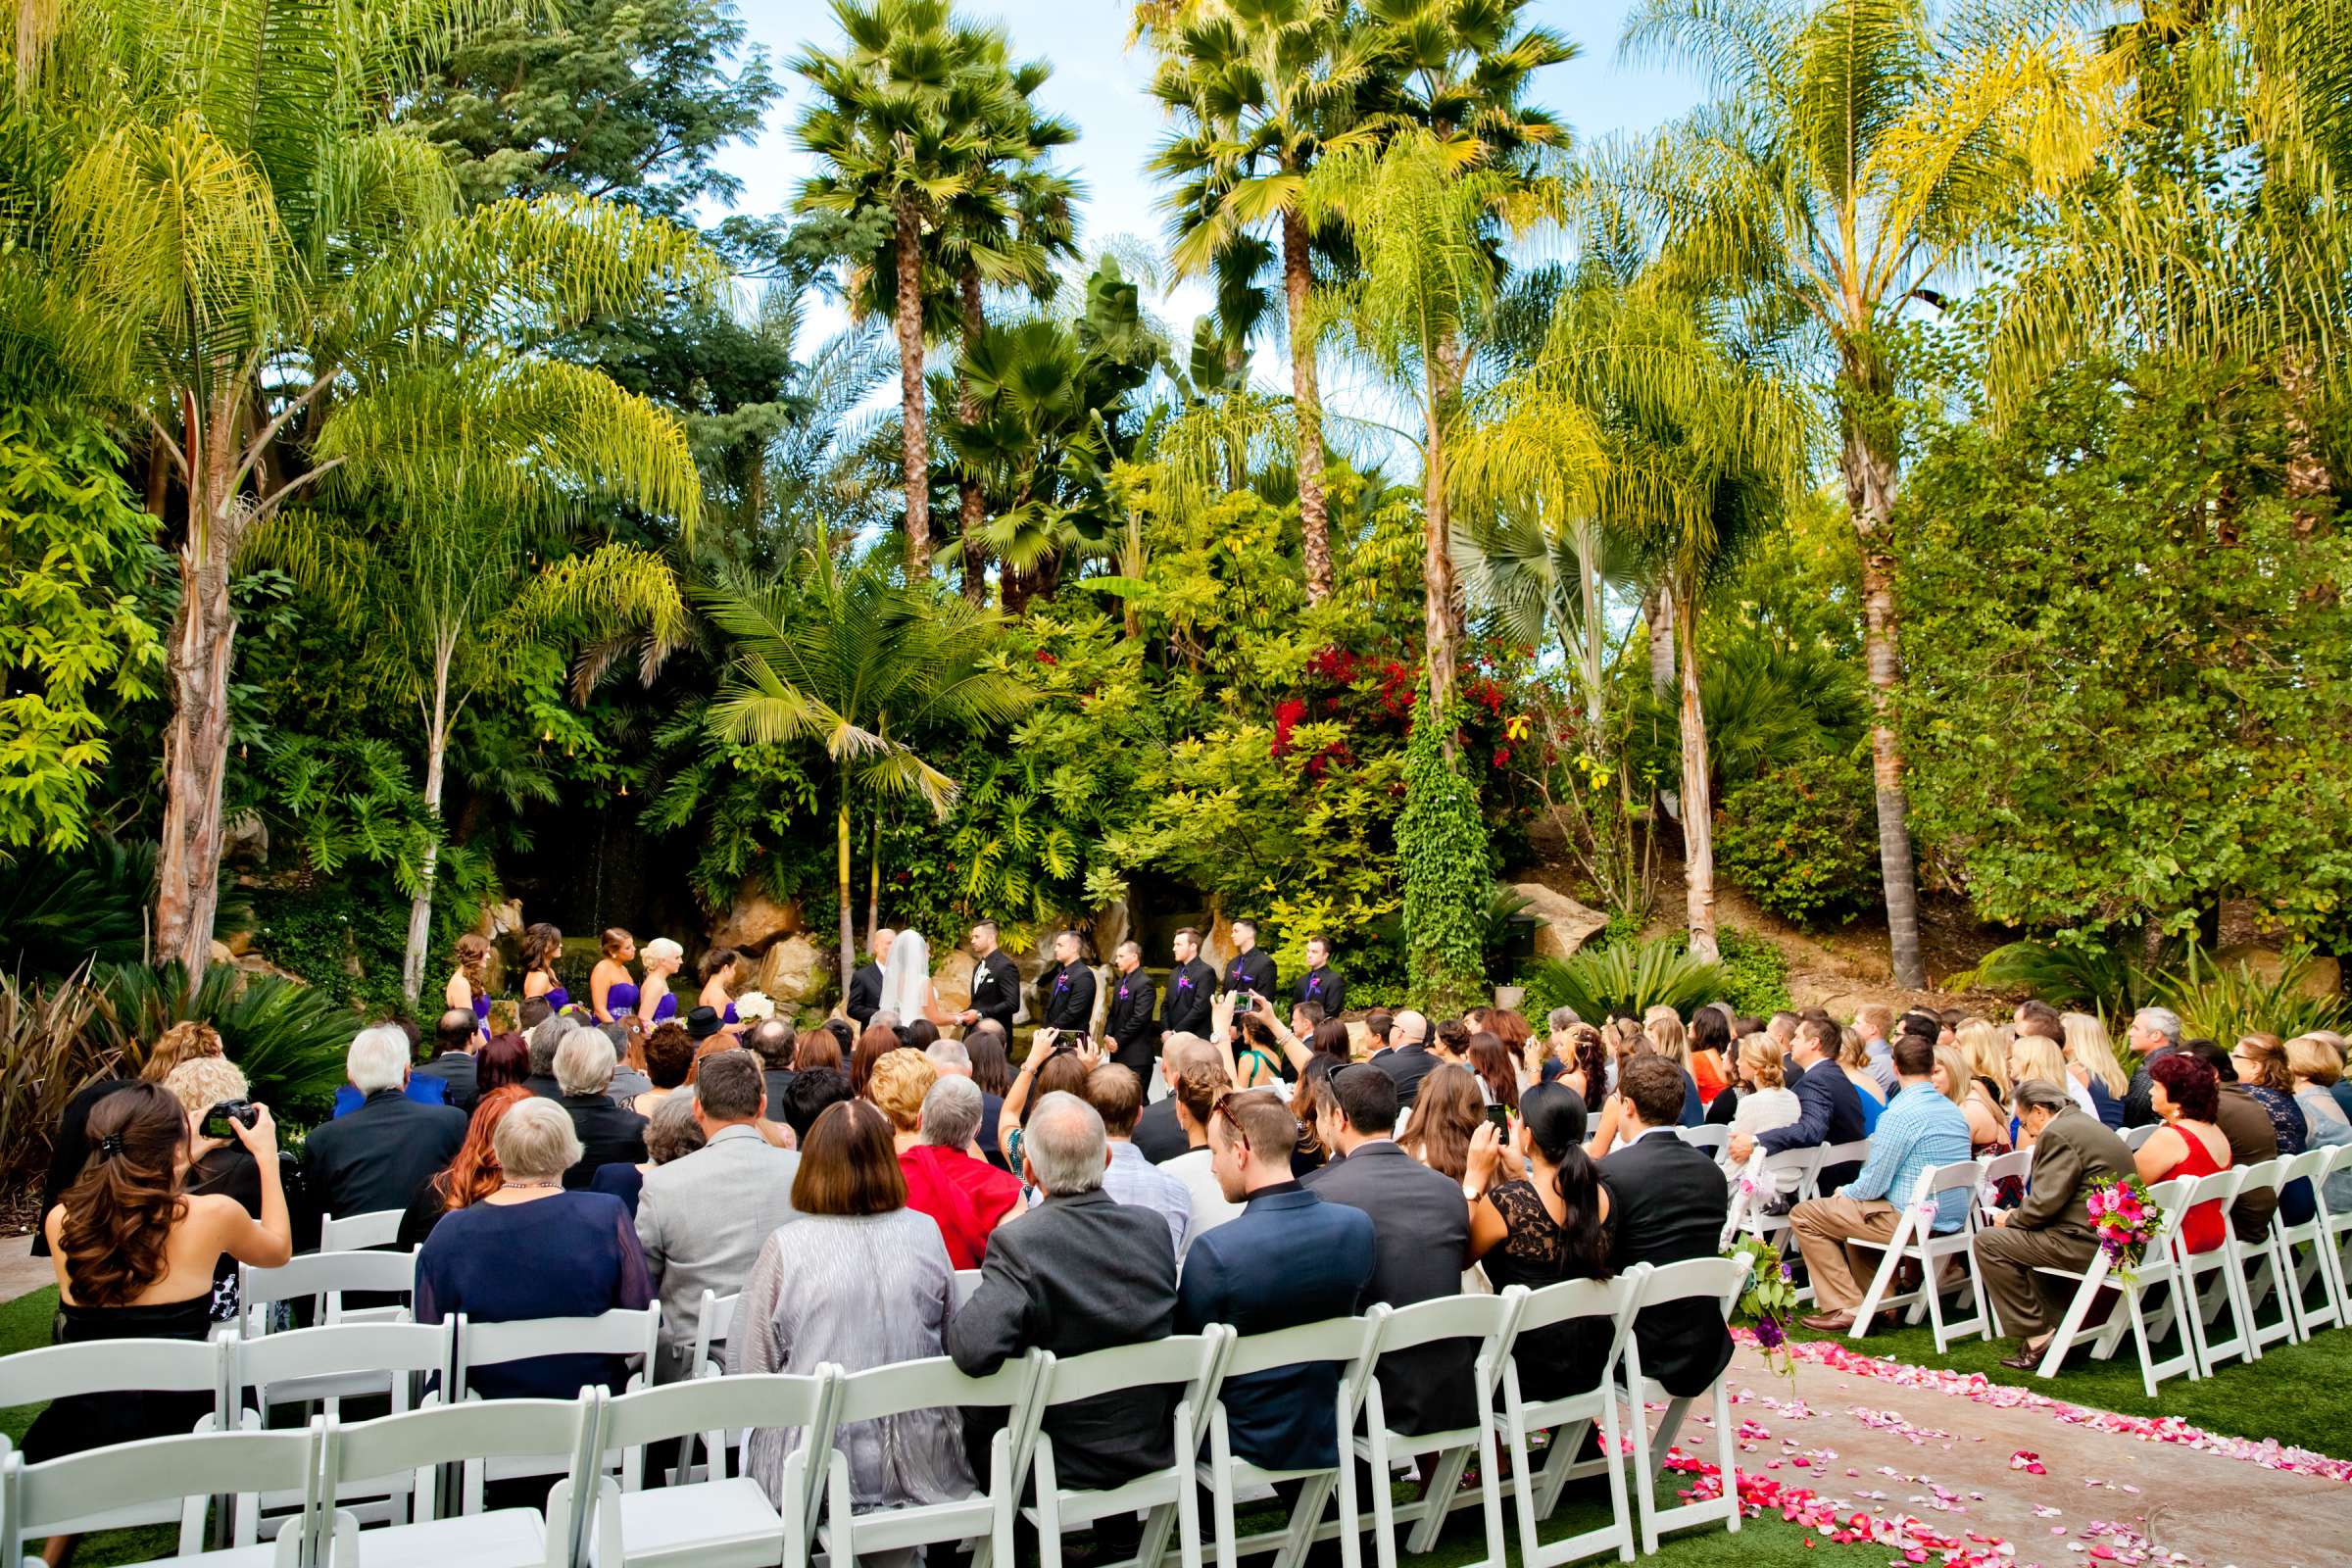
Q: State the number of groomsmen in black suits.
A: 5